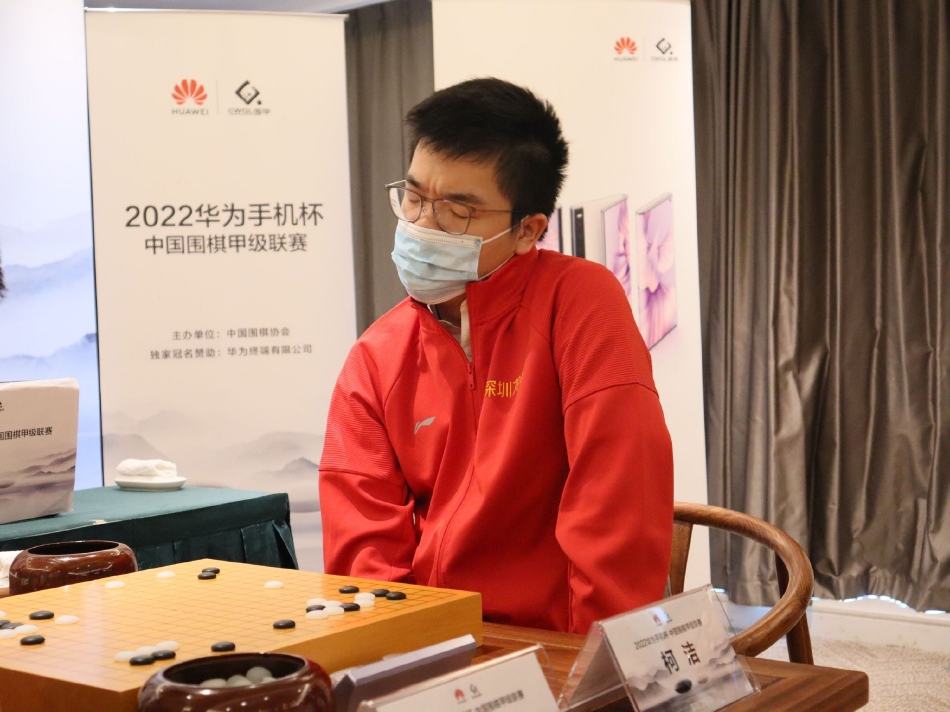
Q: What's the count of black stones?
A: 15